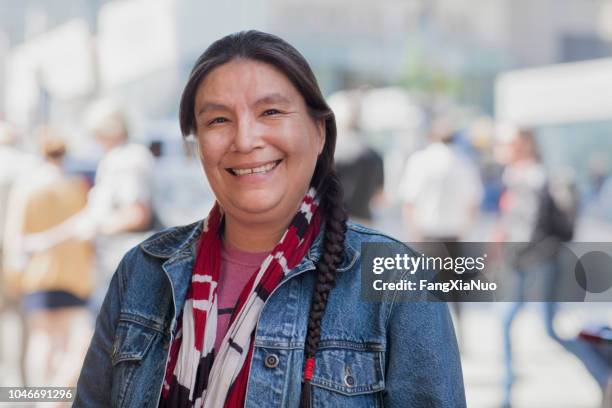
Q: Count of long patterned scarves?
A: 1